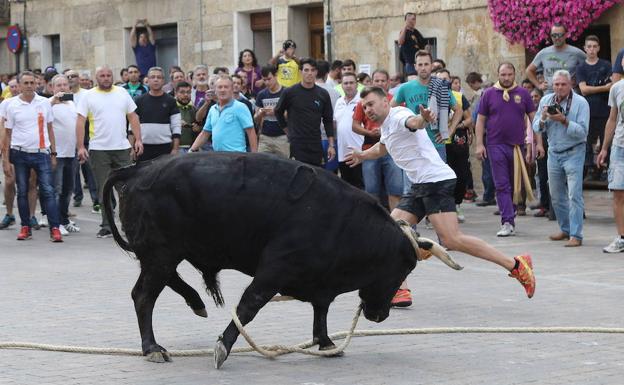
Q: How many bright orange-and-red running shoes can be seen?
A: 2